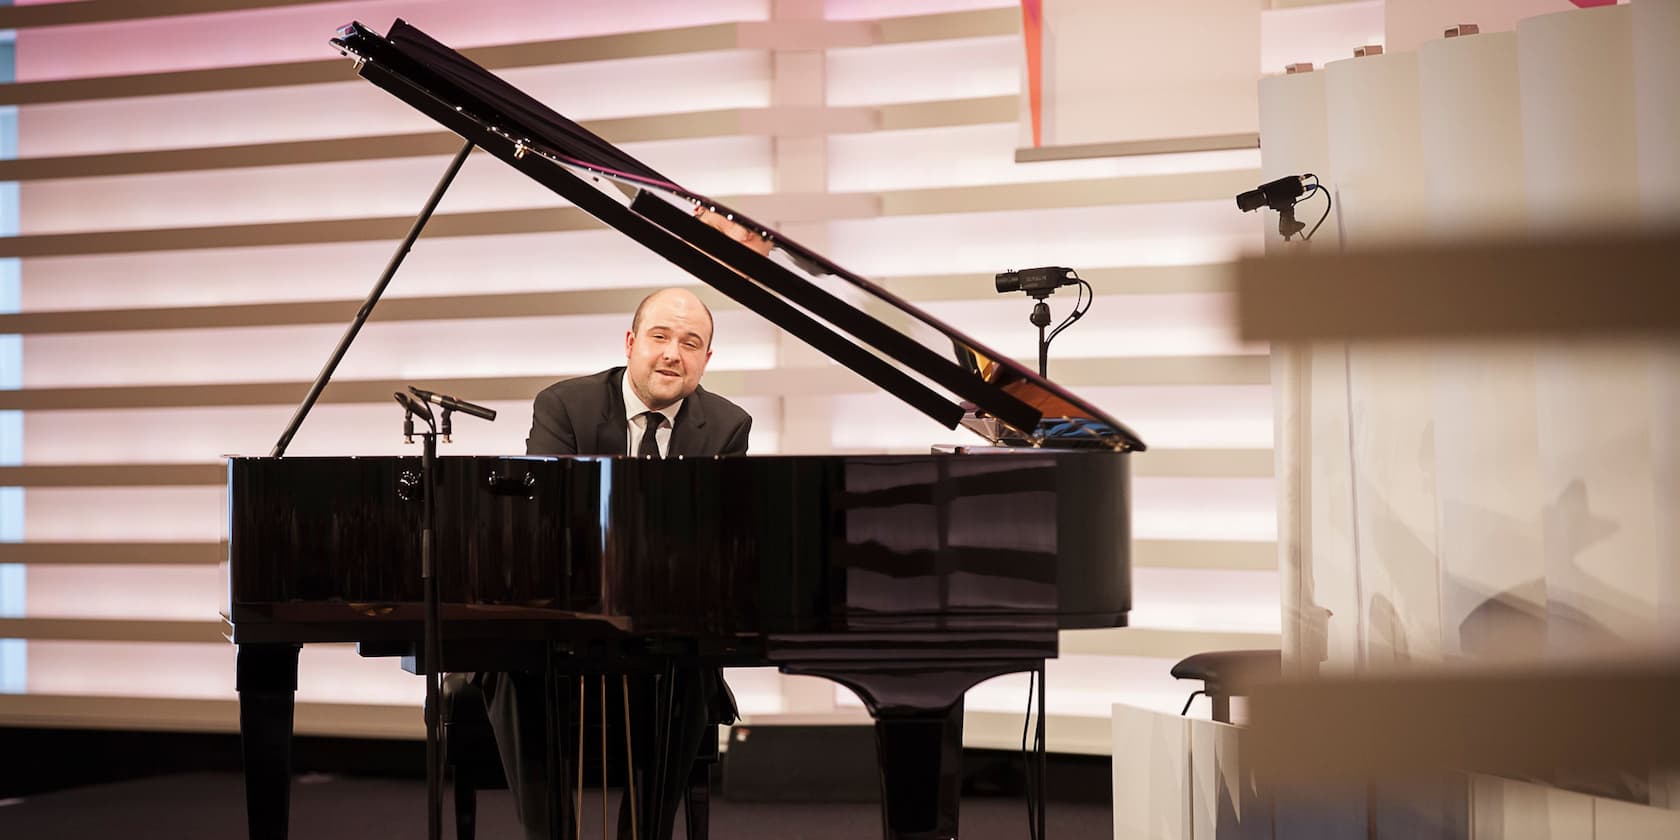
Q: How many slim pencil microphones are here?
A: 2